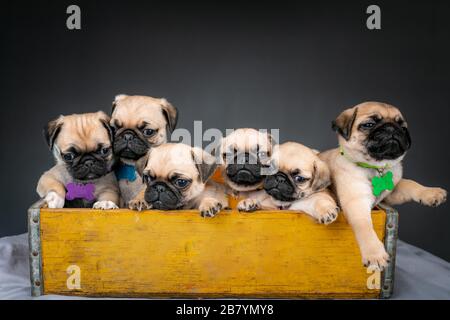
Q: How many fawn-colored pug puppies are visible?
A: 6